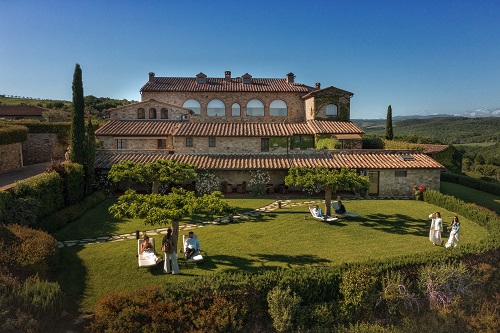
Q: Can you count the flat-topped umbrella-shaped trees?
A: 3